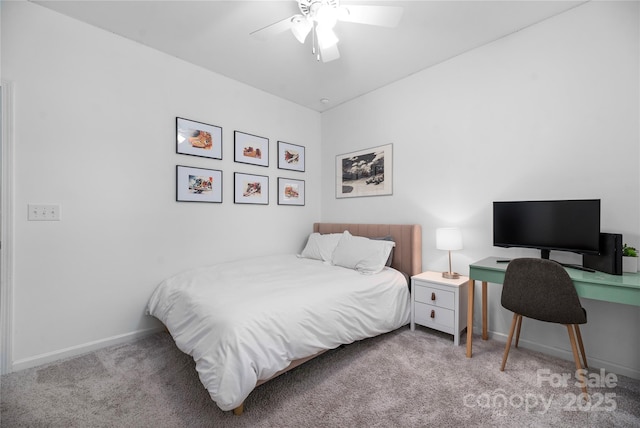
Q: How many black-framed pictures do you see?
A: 6